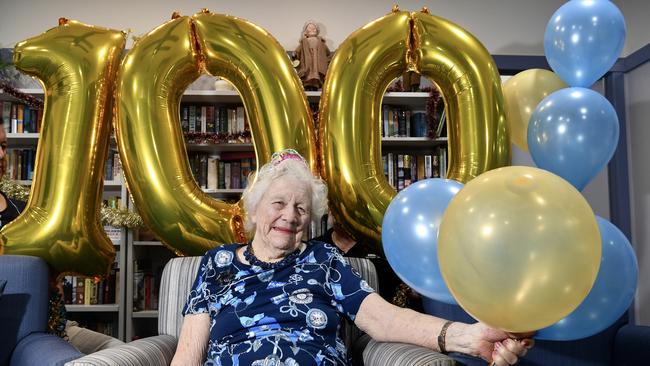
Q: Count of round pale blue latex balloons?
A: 4